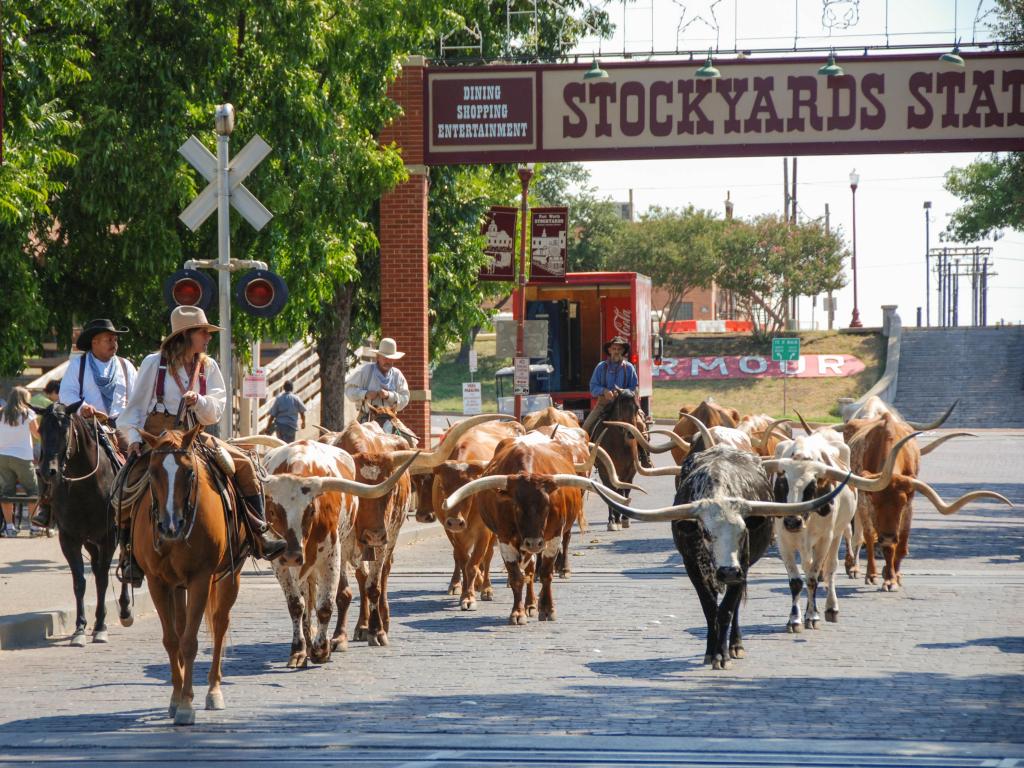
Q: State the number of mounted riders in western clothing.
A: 4